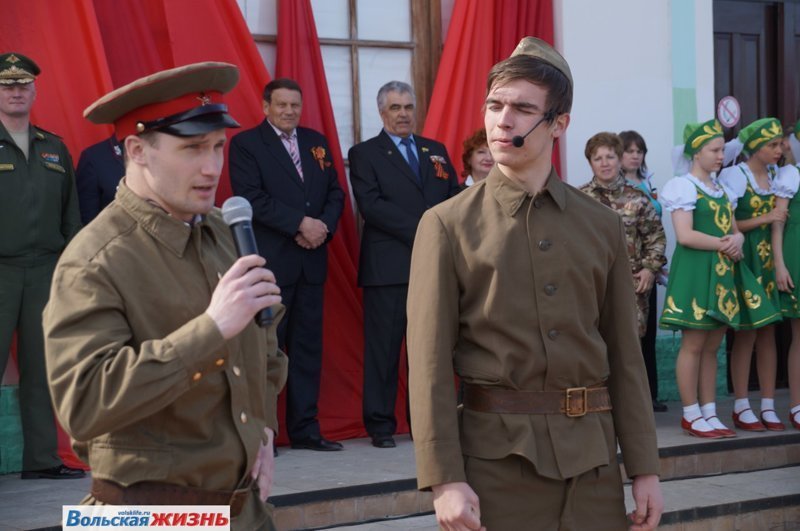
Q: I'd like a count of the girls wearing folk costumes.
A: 3